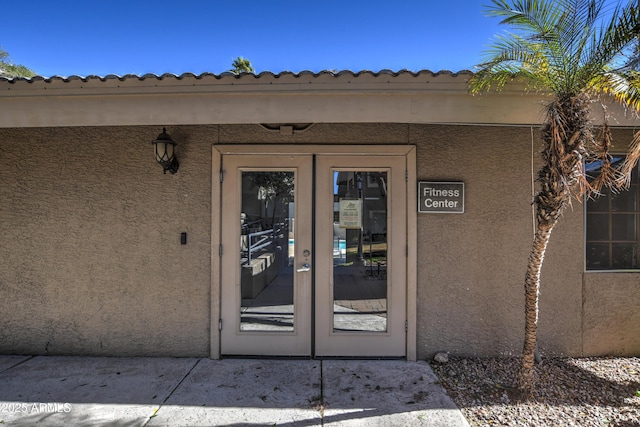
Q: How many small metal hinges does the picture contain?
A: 6